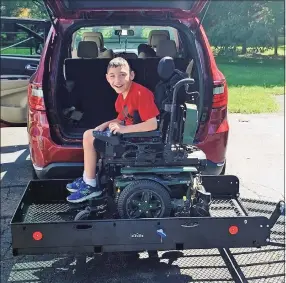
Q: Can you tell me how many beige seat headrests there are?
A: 4